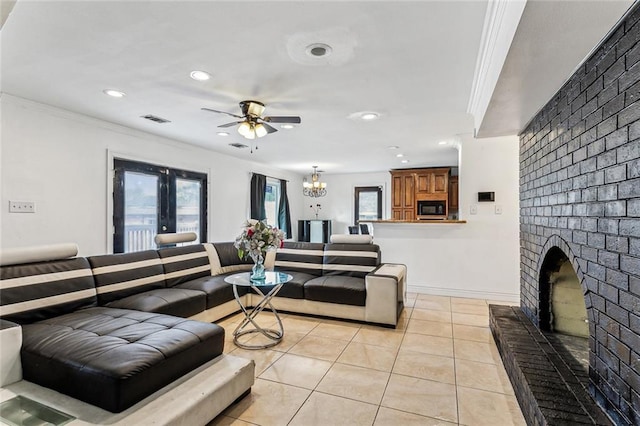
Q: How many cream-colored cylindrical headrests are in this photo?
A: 3